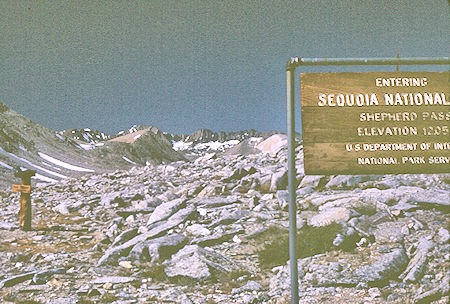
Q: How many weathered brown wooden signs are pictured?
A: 2